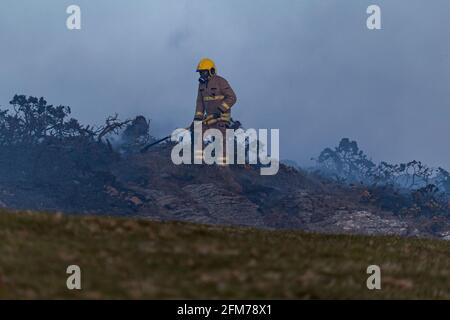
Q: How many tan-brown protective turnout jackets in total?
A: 1